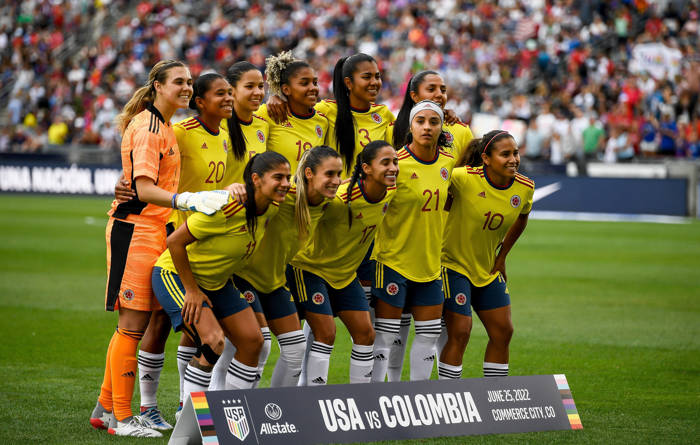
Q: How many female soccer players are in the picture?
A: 11